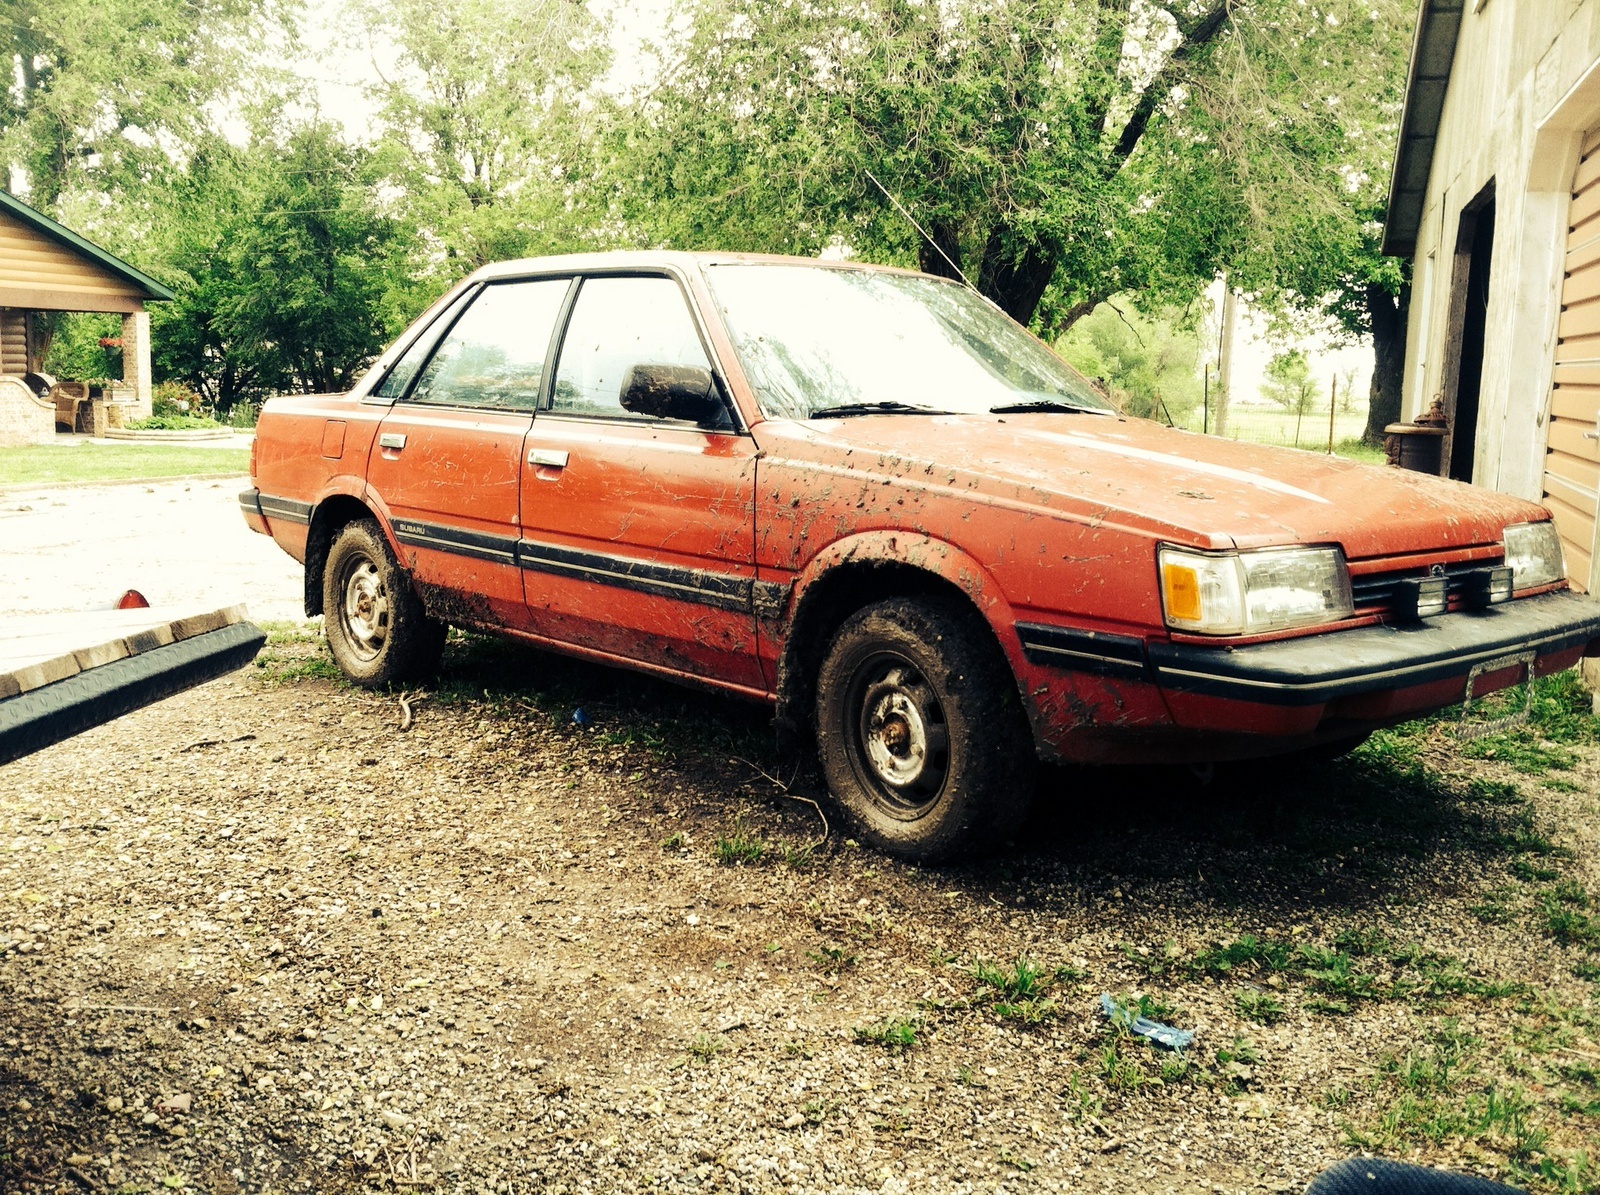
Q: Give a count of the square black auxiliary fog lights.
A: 2